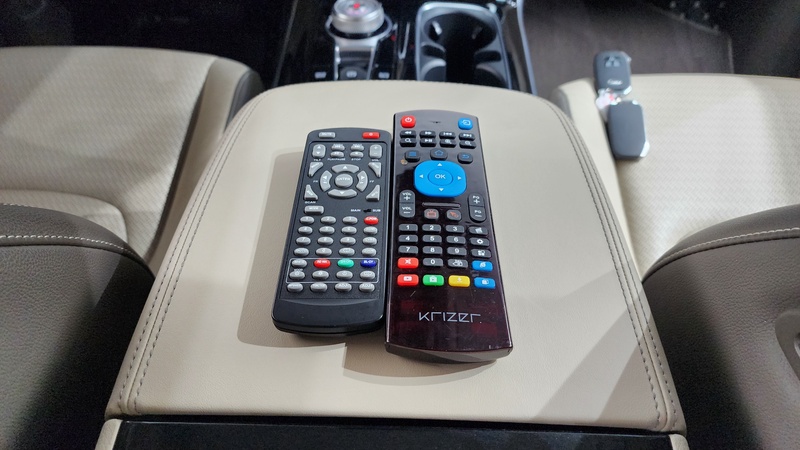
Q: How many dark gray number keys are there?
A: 10